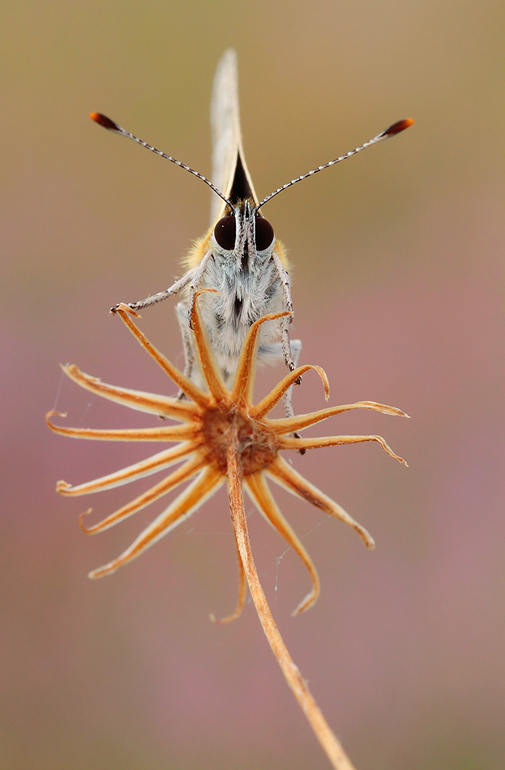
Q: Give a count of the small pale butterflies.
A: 1